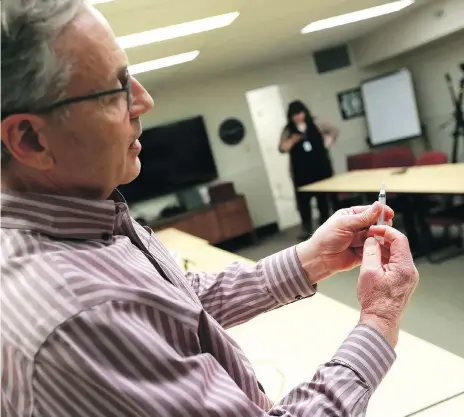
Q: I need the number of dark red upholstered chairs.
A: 3